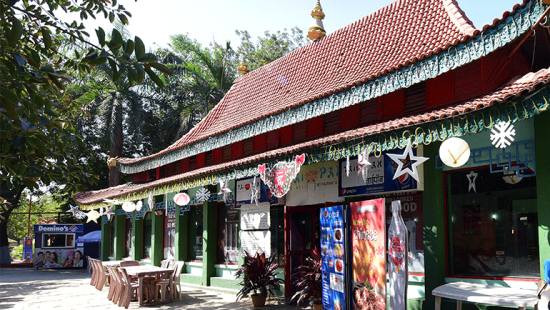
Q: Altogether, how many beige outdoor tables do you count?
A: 2